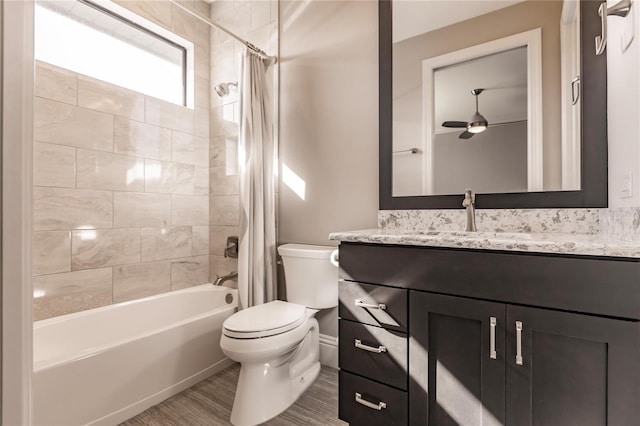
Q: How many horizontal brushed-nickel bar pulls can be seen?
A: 3